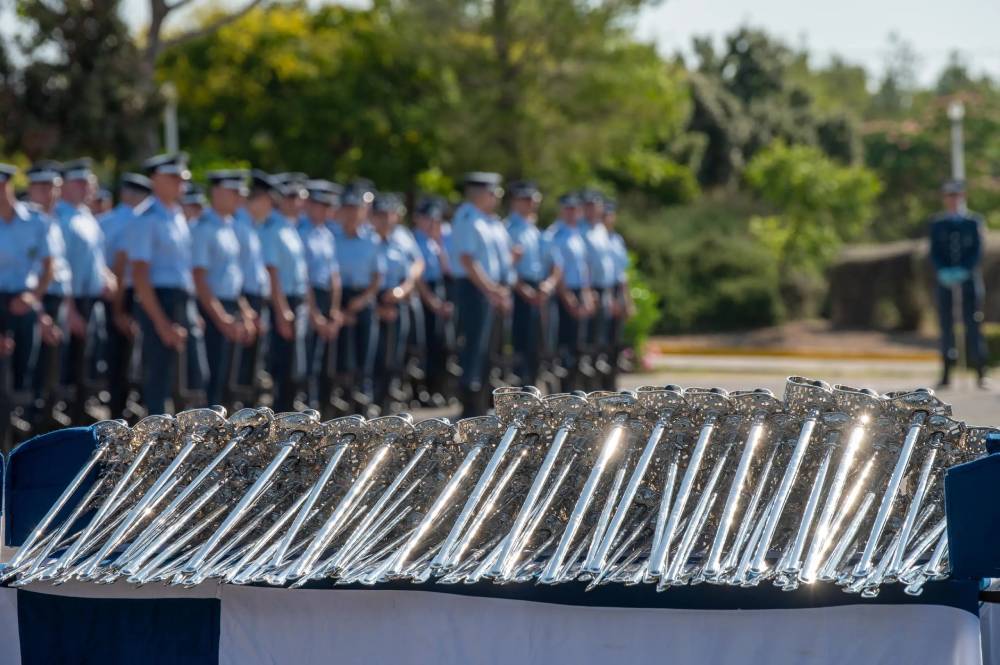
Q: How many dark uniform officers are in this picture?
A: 1